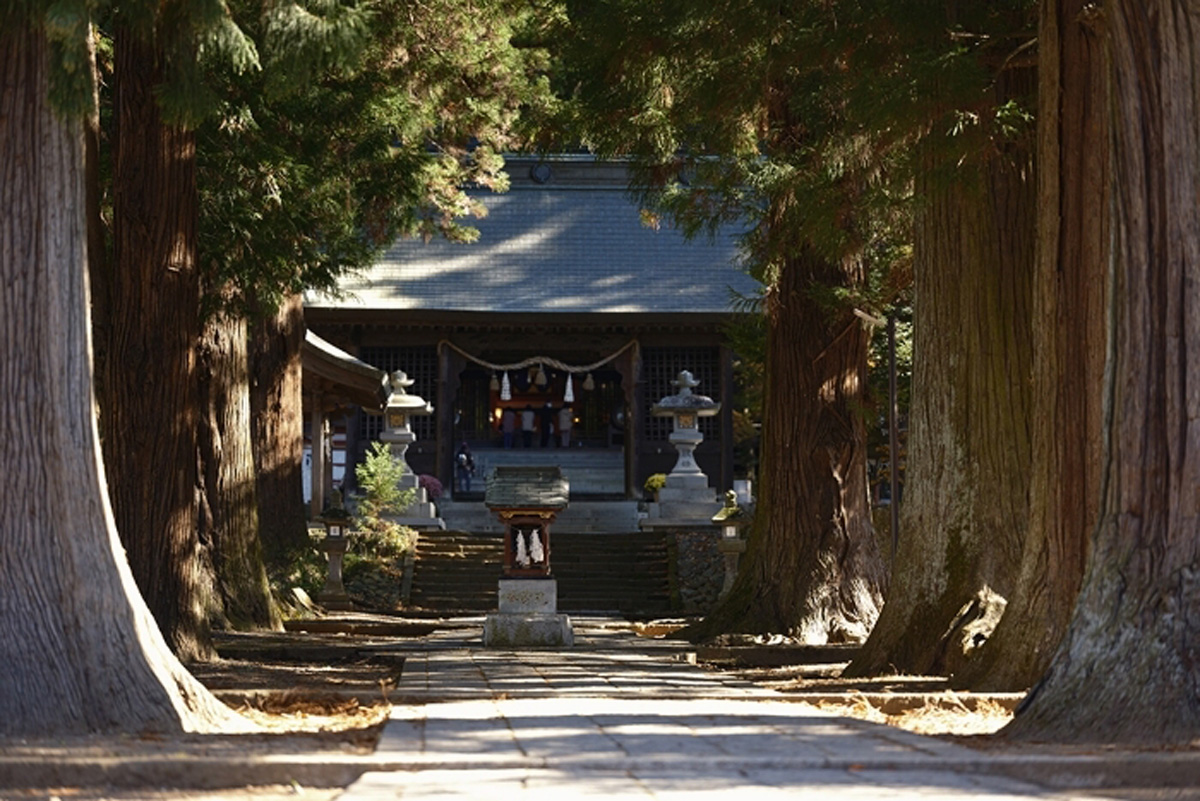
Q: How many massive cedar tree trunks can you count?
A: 8